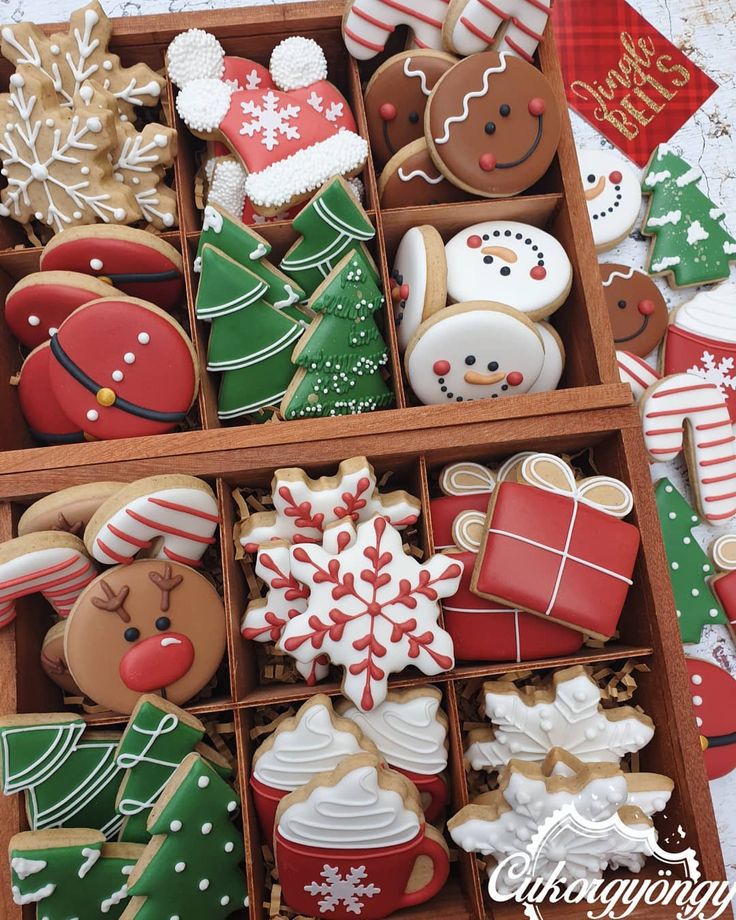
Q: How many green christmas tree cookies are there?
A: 10